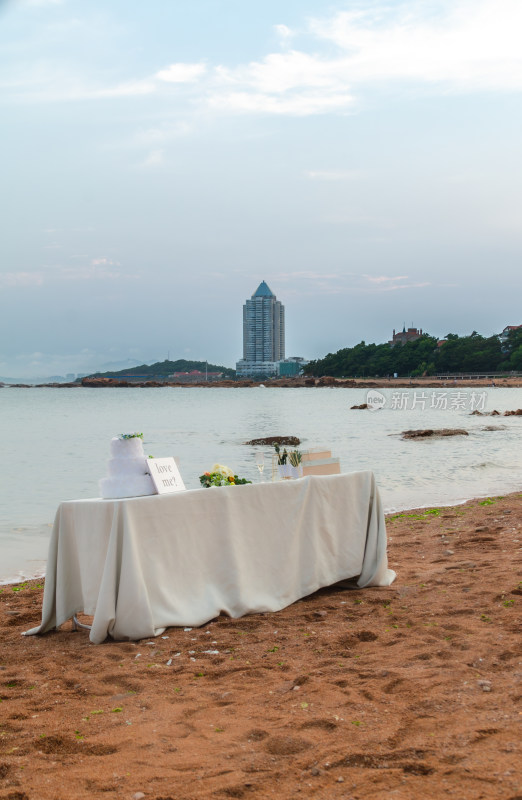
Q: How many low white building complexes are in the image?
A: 1